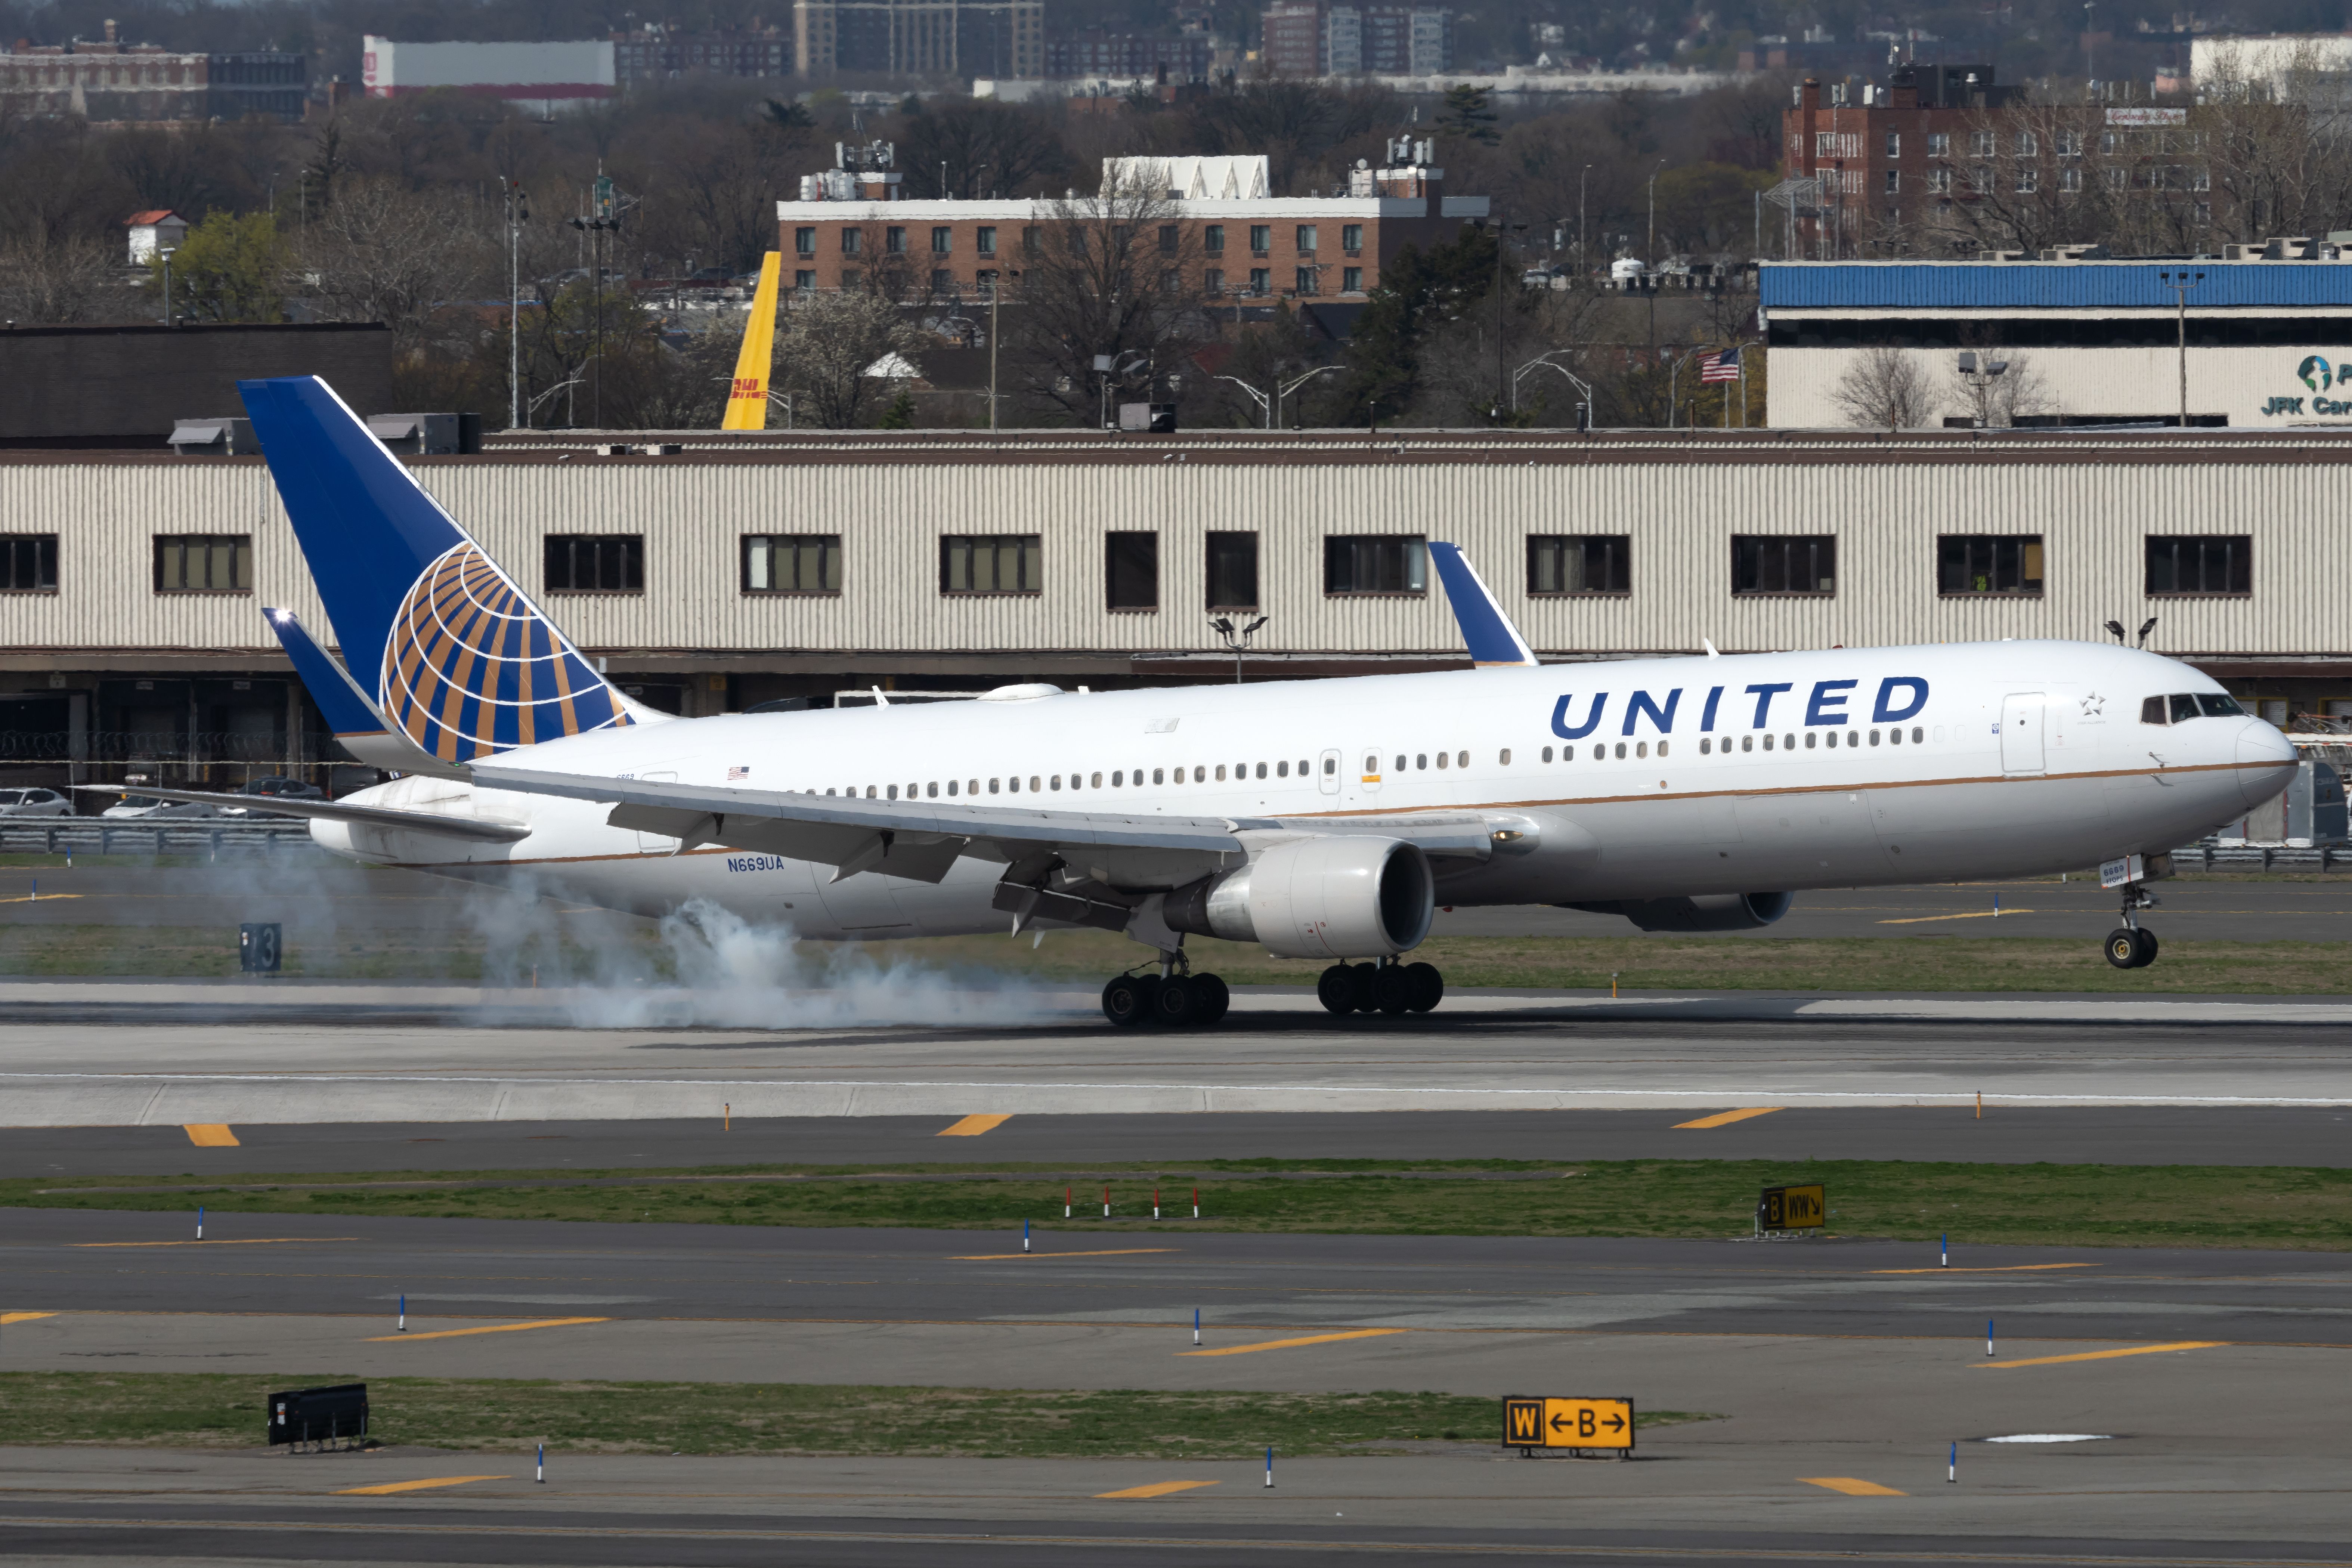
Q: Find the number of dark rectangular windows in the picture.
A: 12